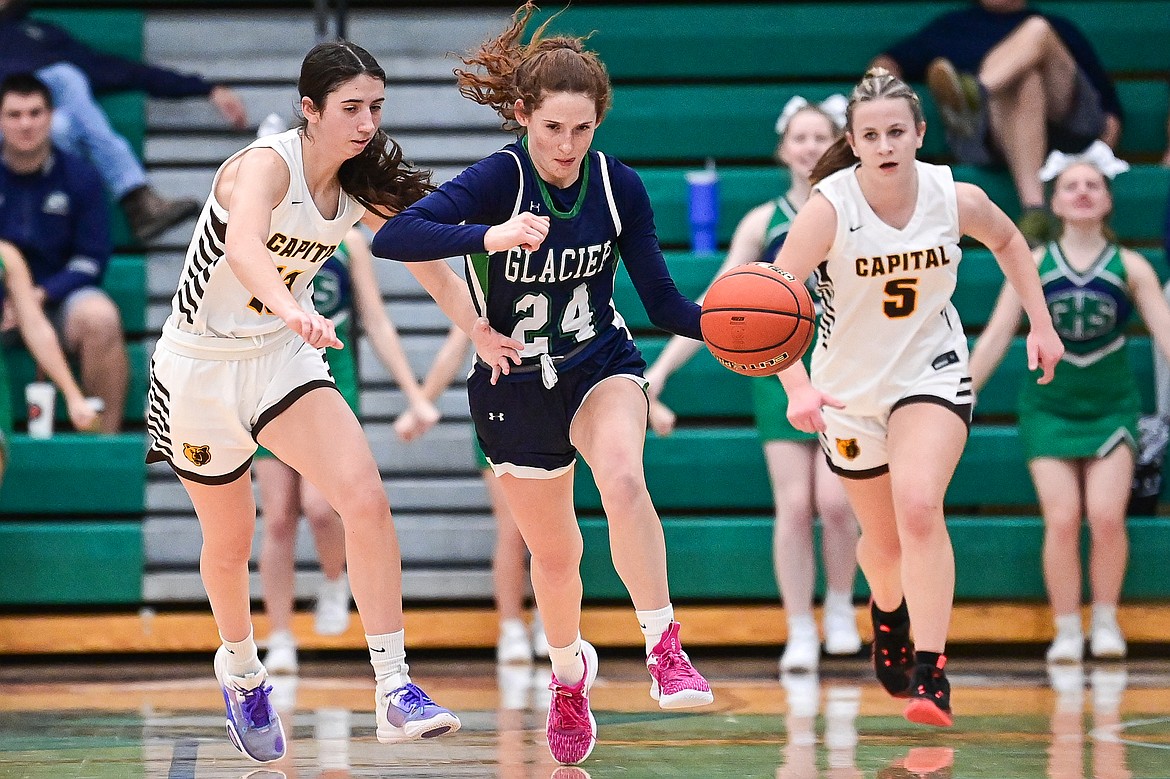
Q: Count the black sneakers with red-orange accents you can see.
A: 2